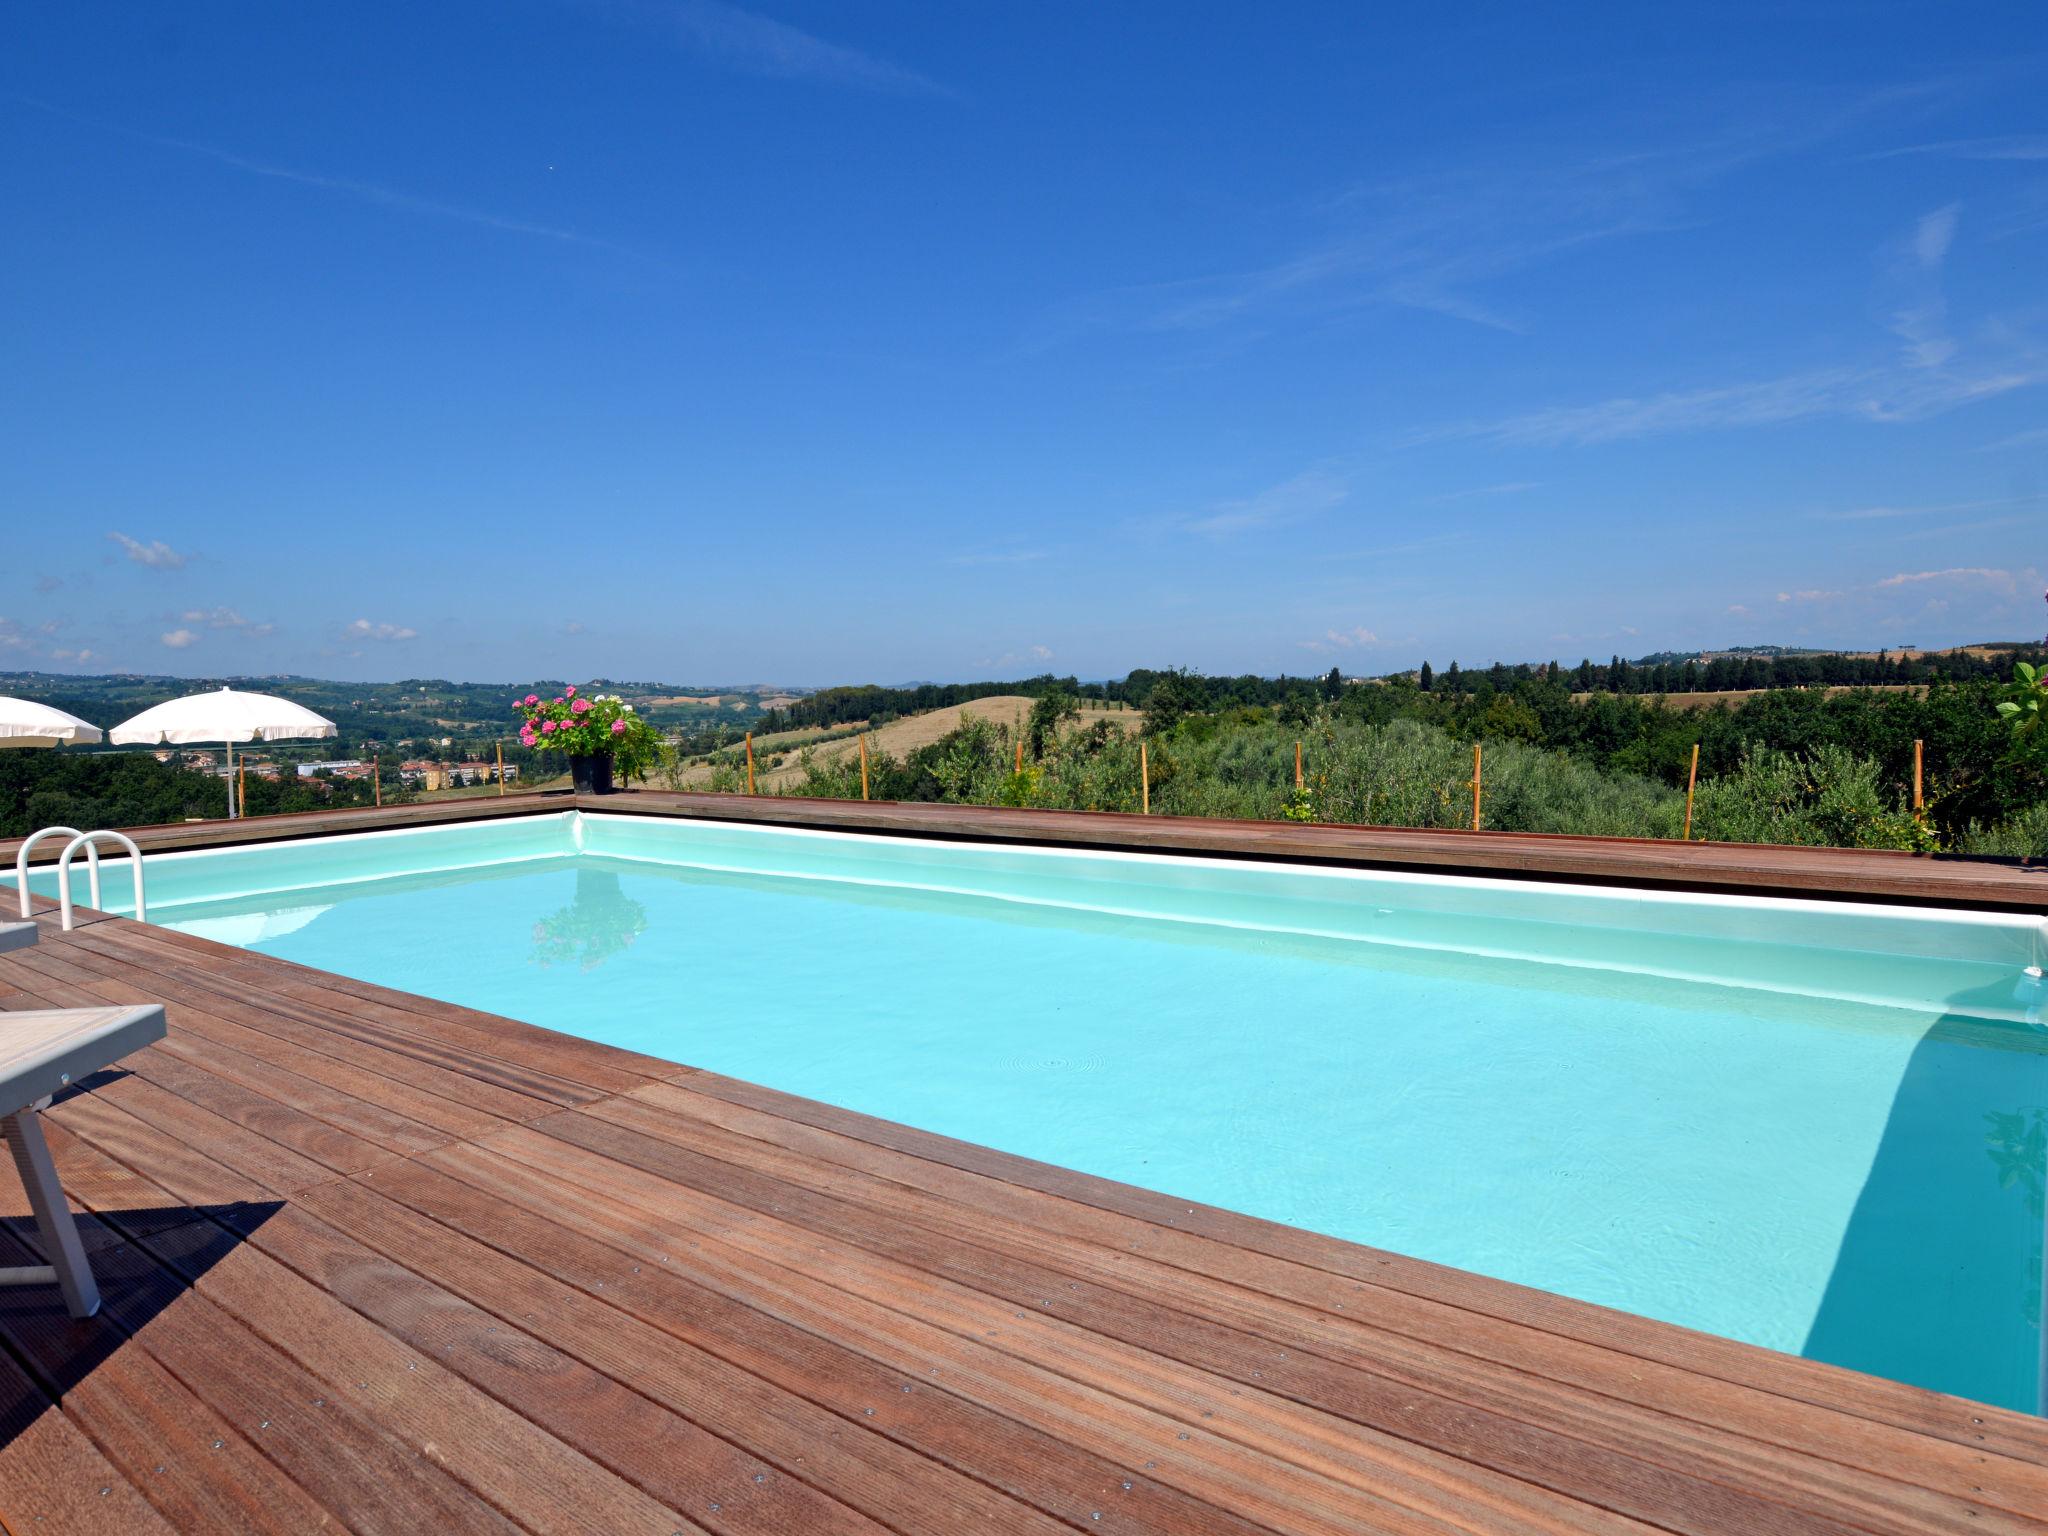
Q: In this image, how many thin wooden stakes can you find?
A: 11